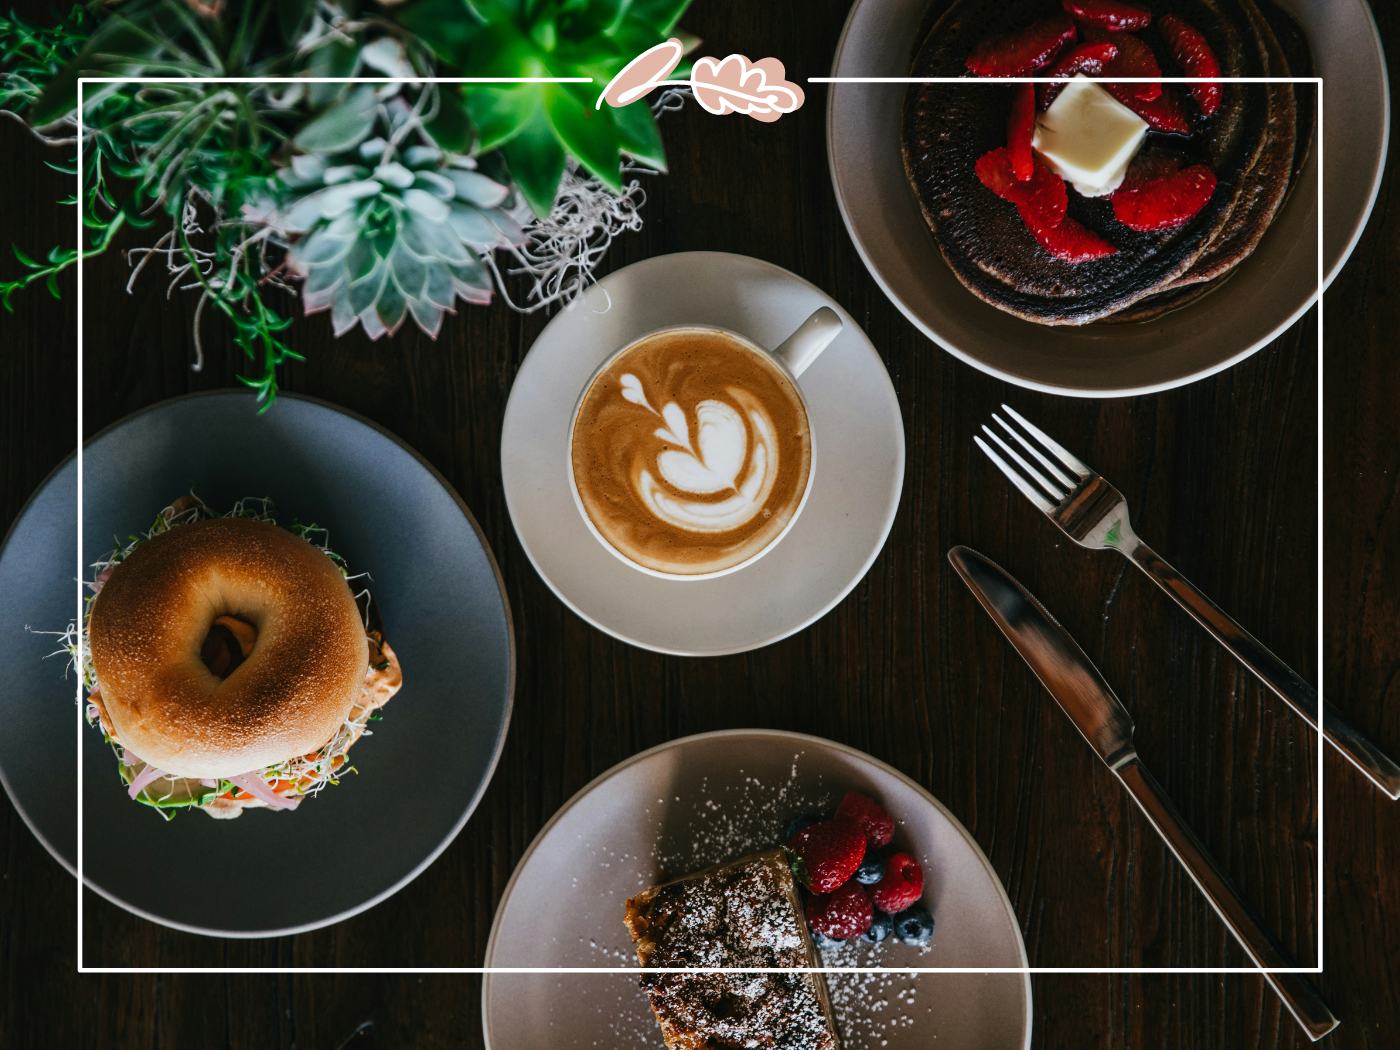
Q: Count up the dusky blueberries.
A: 5